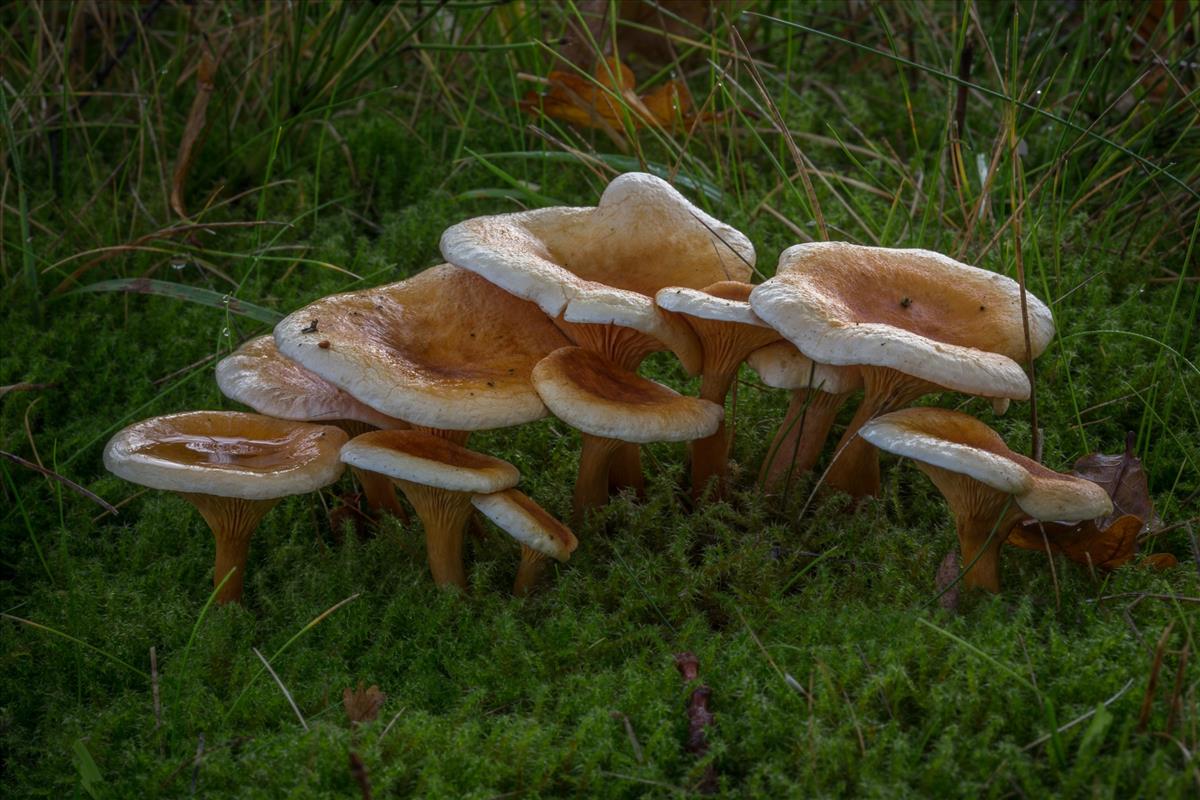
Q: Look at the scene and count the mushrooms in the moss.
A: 11